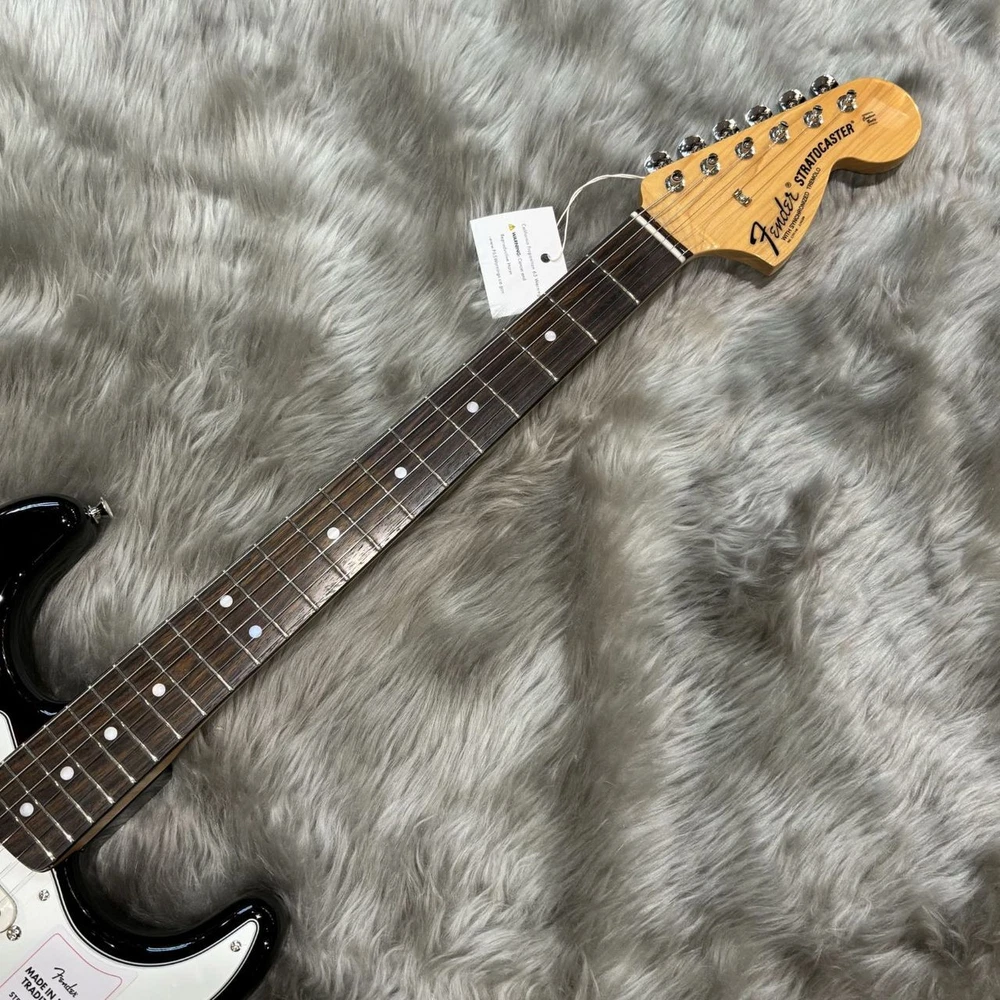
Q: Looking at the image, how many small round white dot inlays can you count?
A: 10